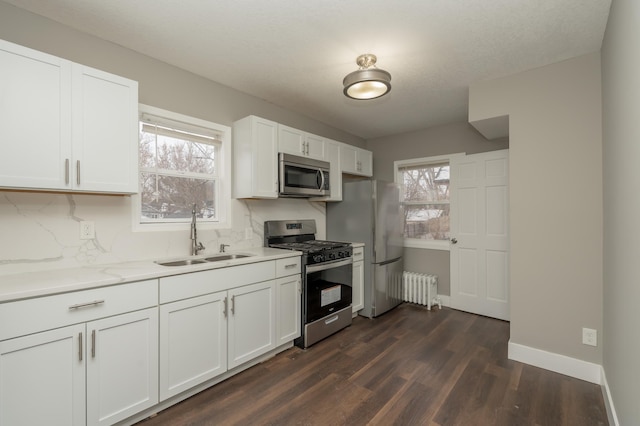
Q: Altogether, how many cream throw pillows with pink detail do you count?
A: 0